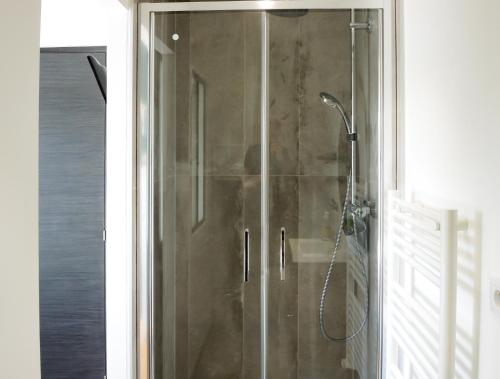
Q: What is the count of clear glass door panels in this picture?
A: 2